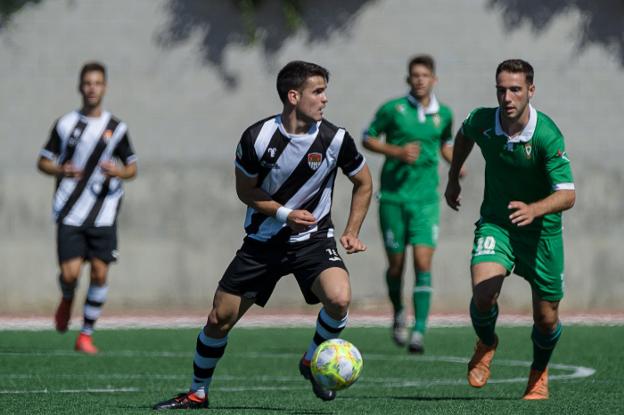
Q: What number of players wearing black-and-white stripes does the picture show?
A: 2